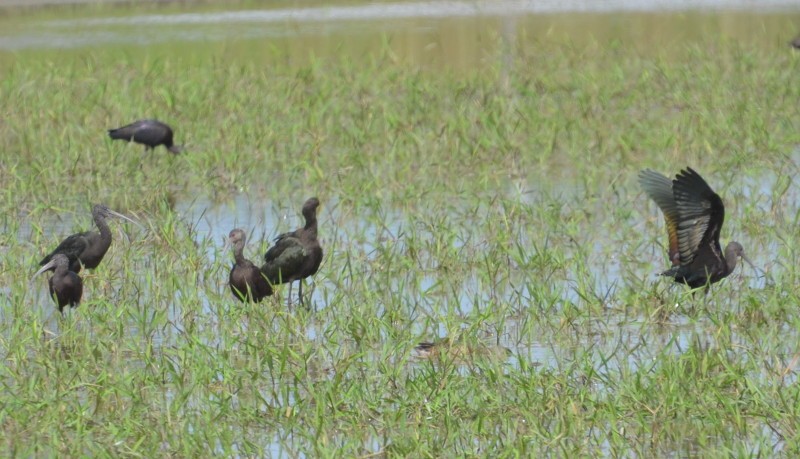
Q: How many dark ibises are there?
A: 6